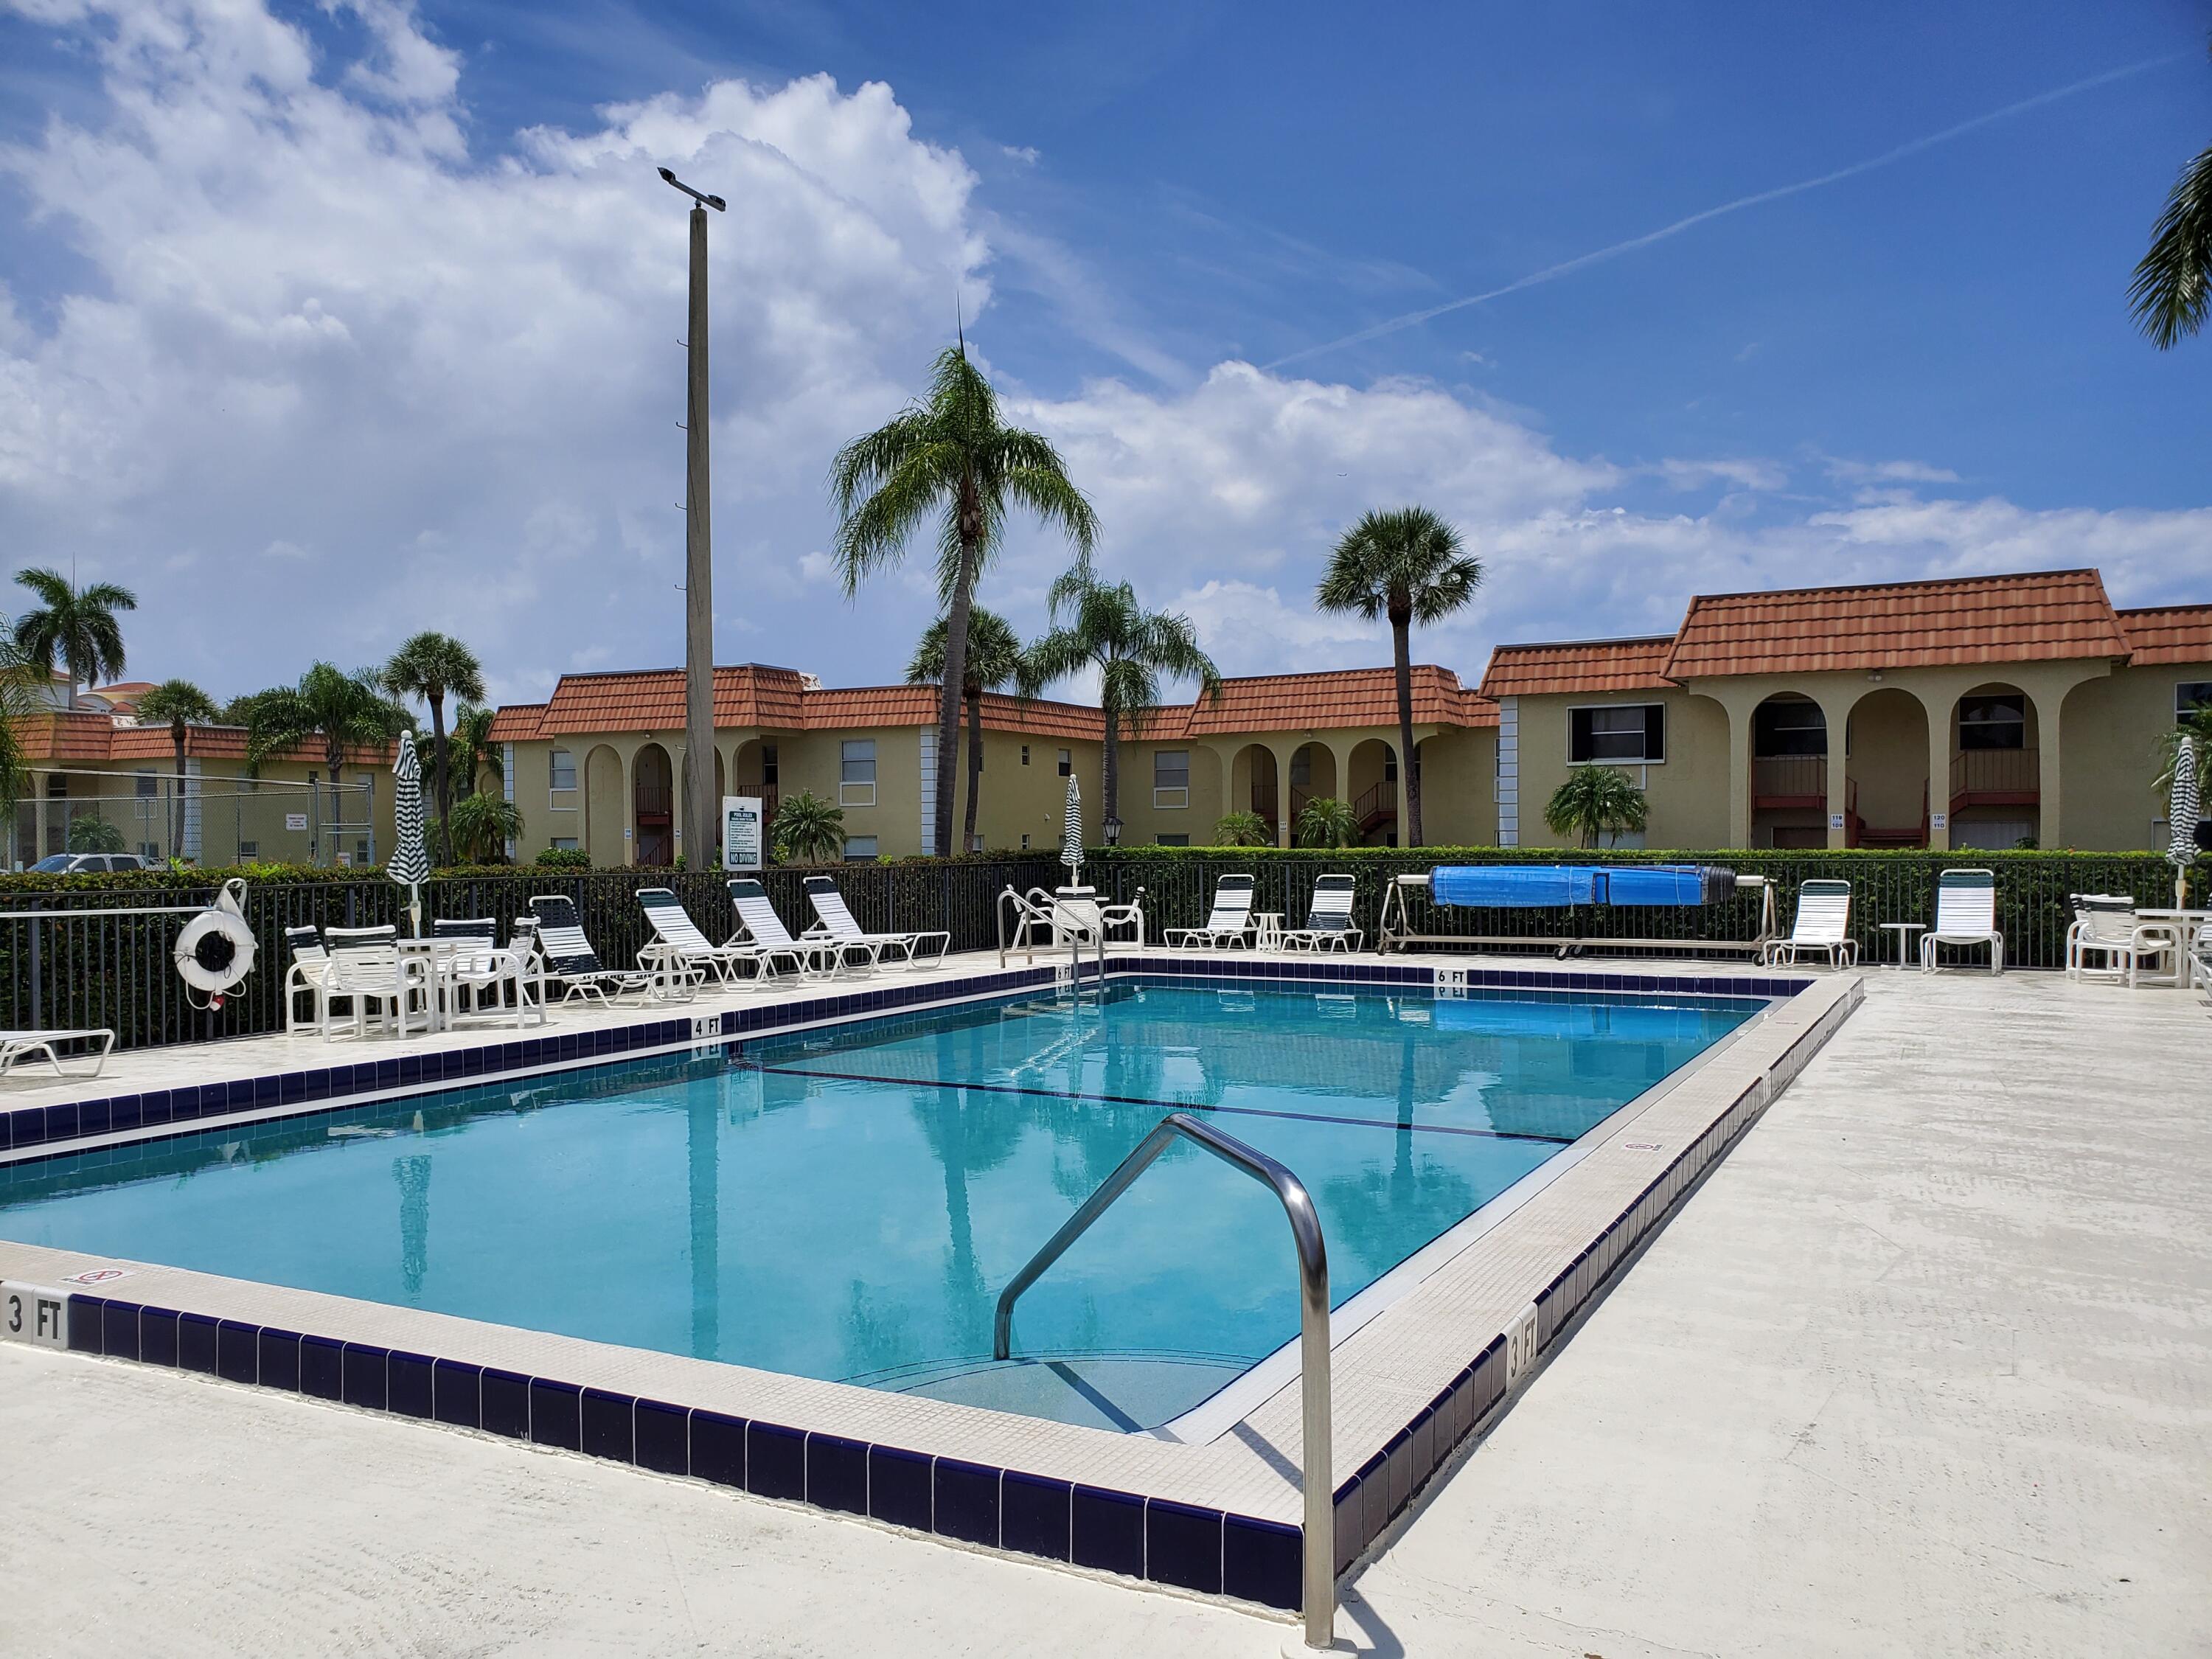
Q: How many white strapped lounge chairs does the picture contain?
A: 9